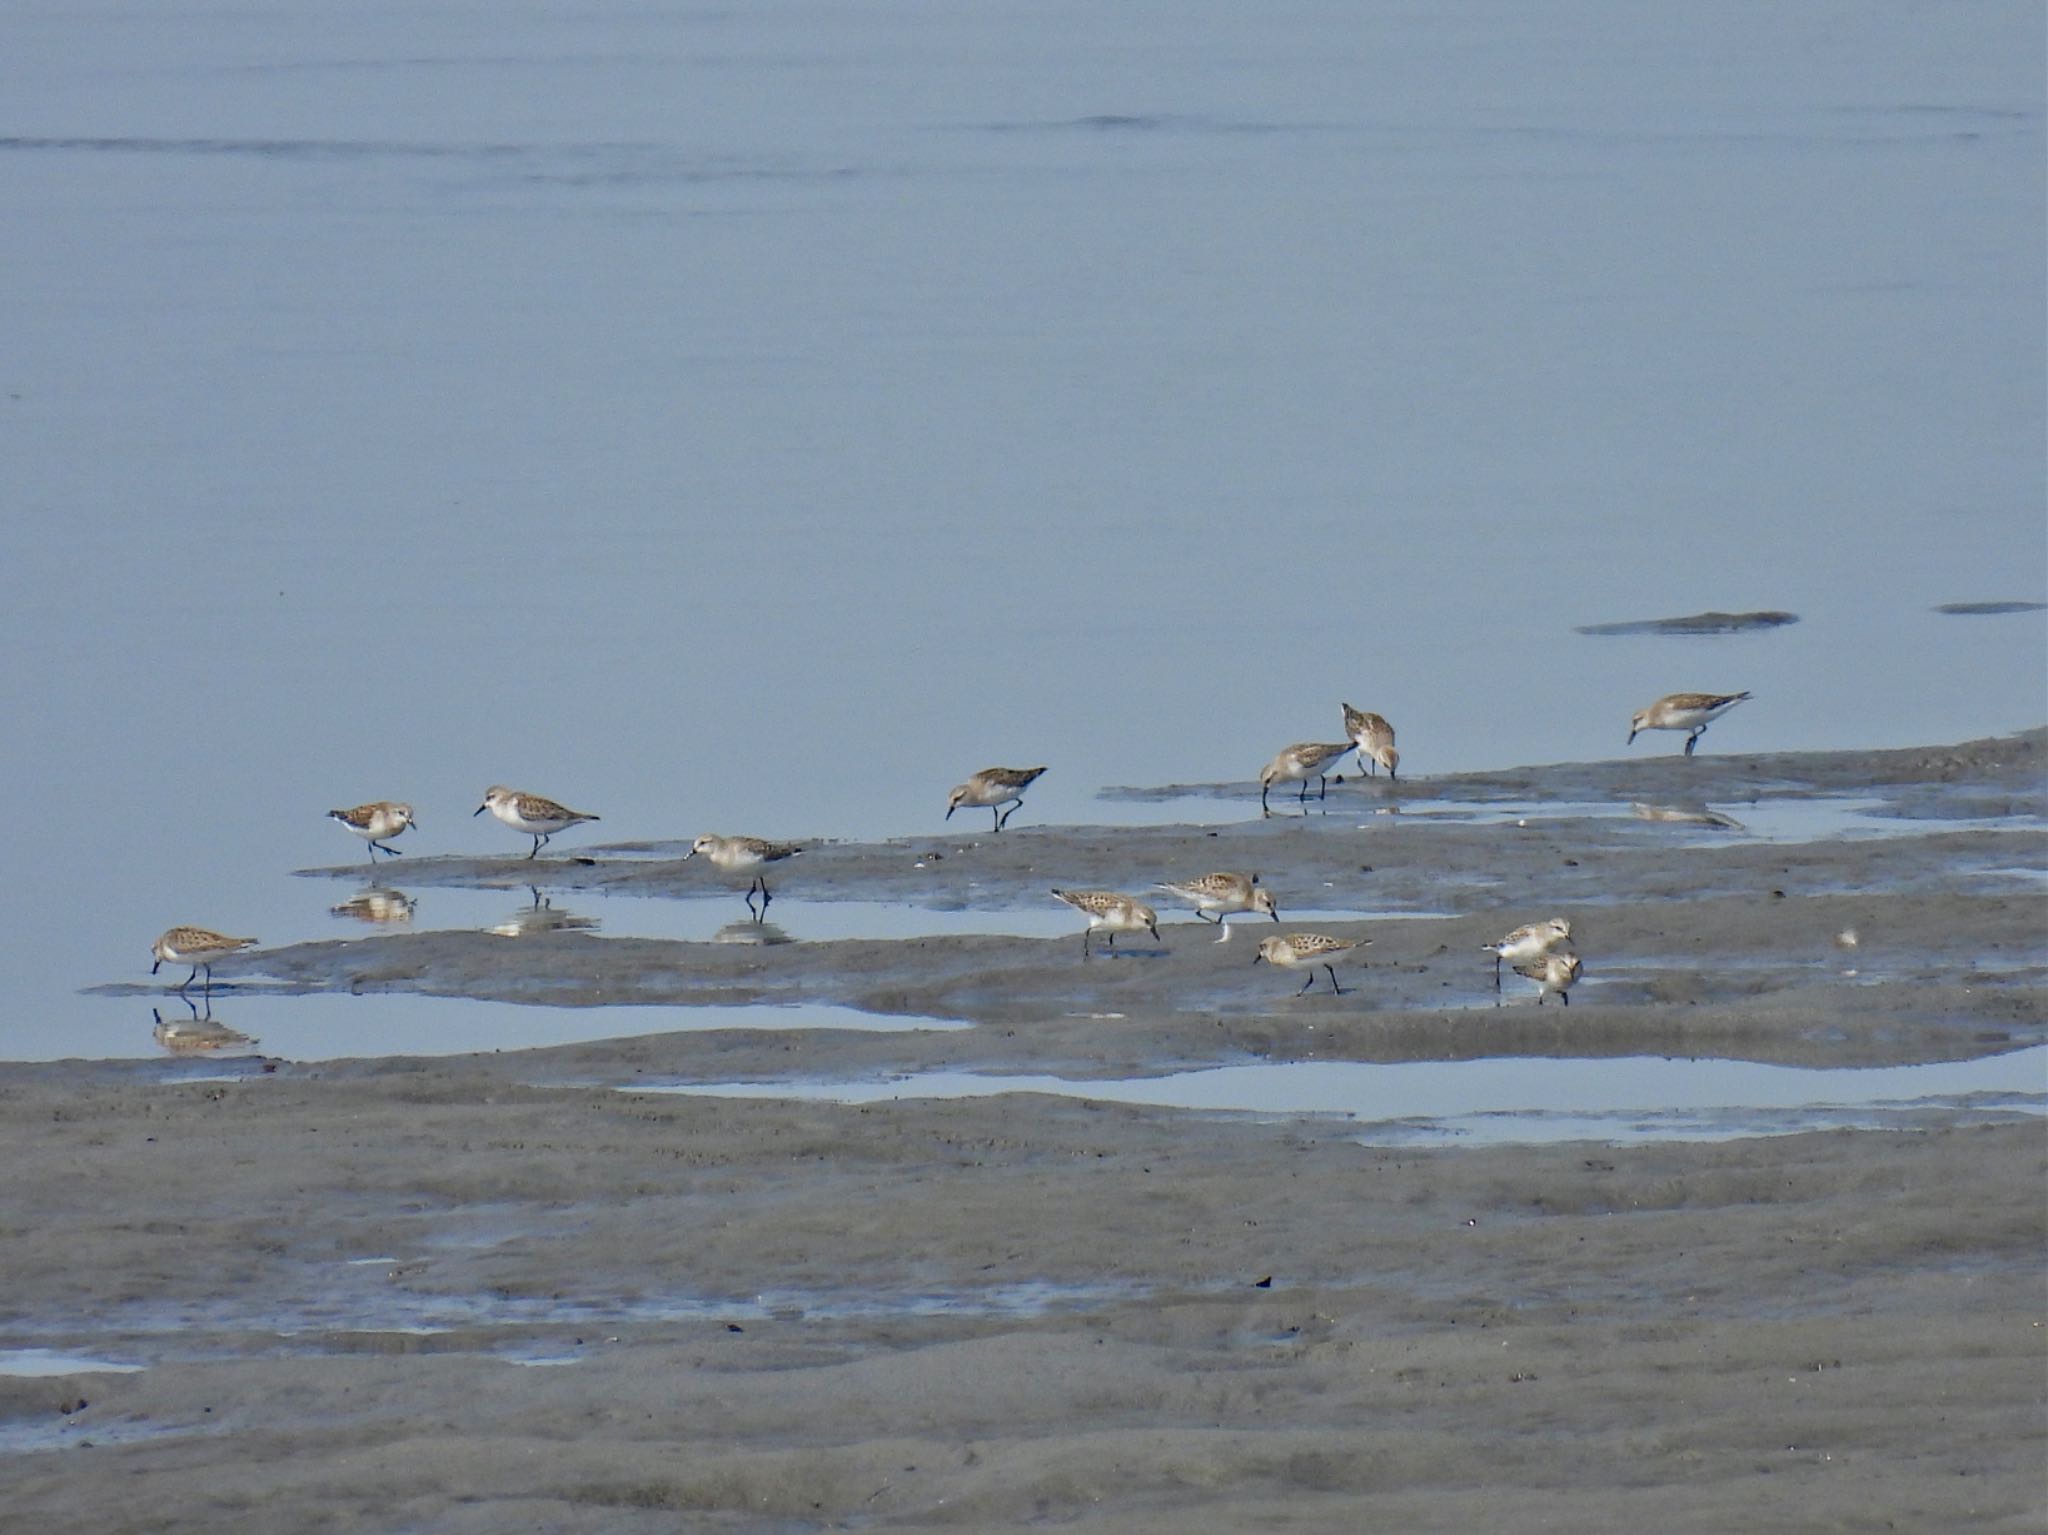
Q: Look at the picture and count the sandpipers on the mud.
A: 13